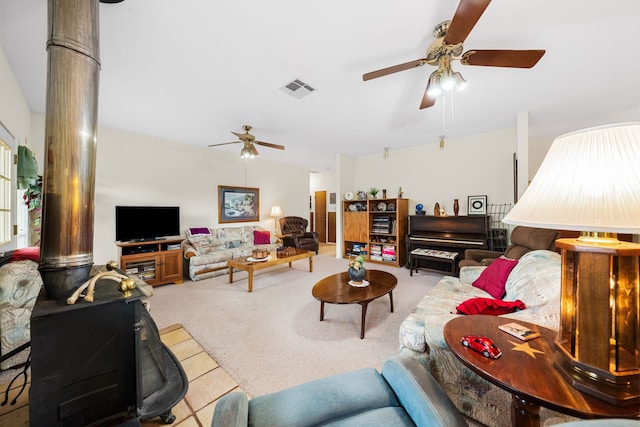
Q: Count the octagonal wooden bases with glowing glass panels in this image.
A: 1